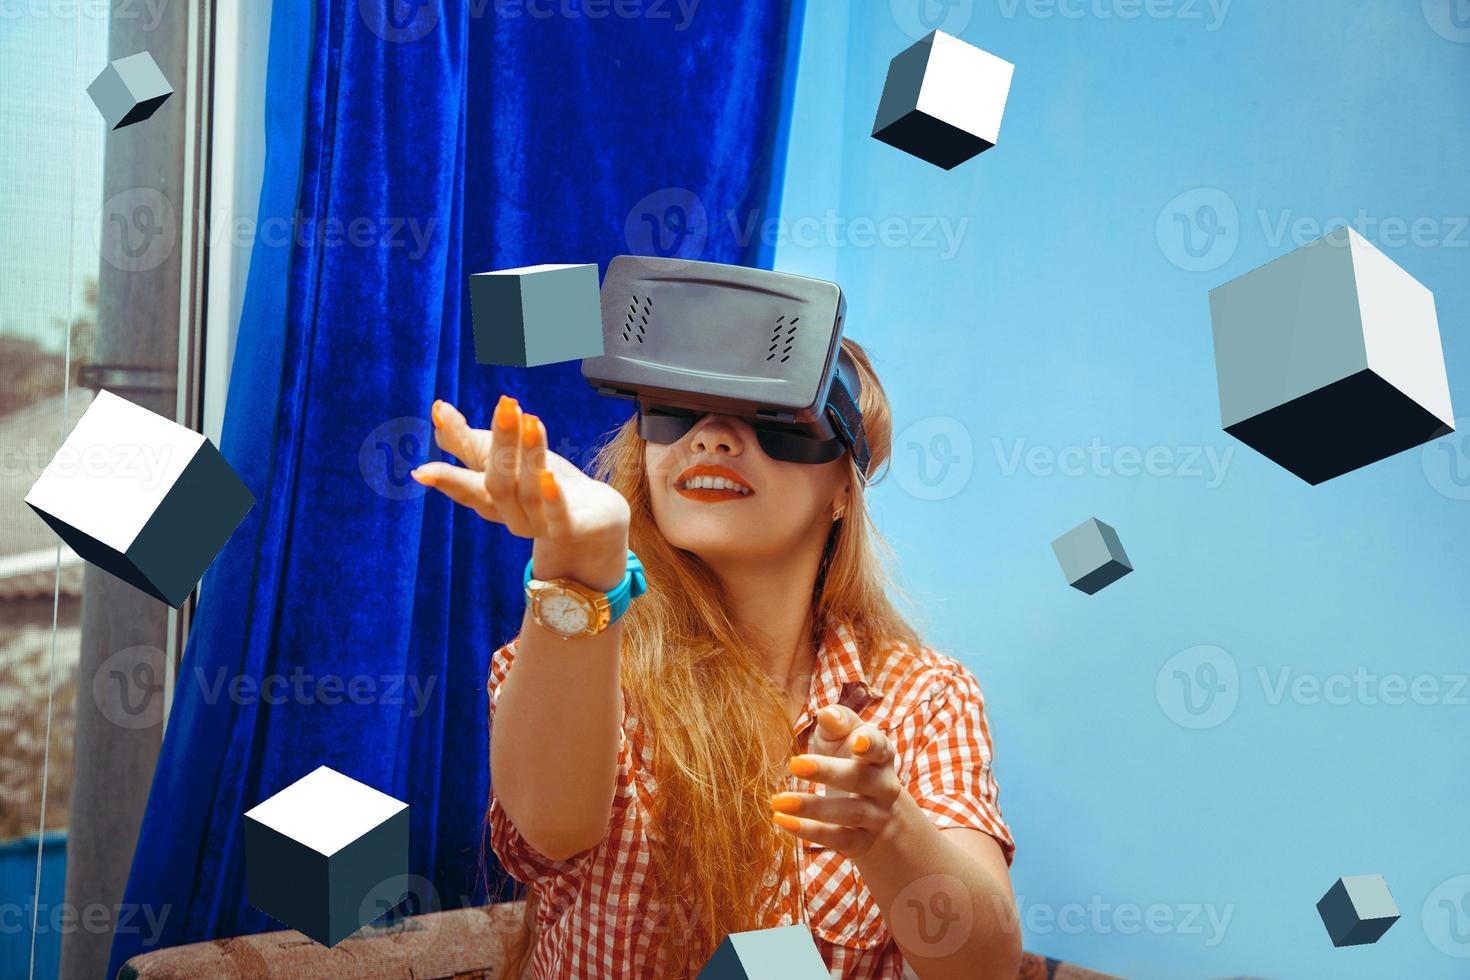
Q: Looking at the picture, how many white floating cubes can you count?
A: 9